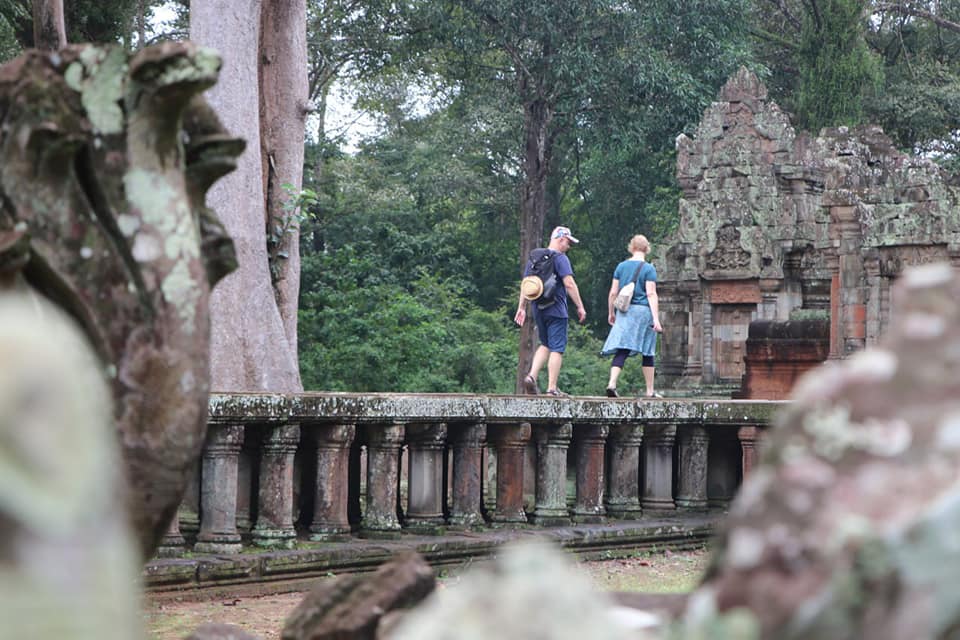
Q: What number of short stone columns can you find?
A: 14